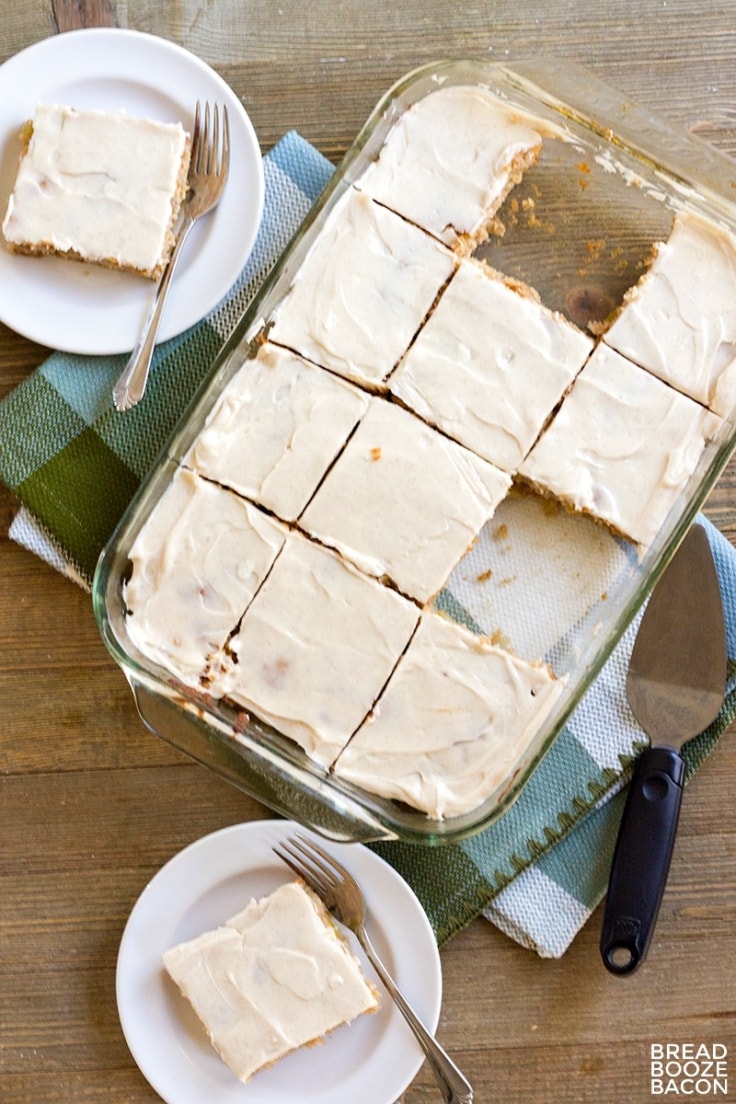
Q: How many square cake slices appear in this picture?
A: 12